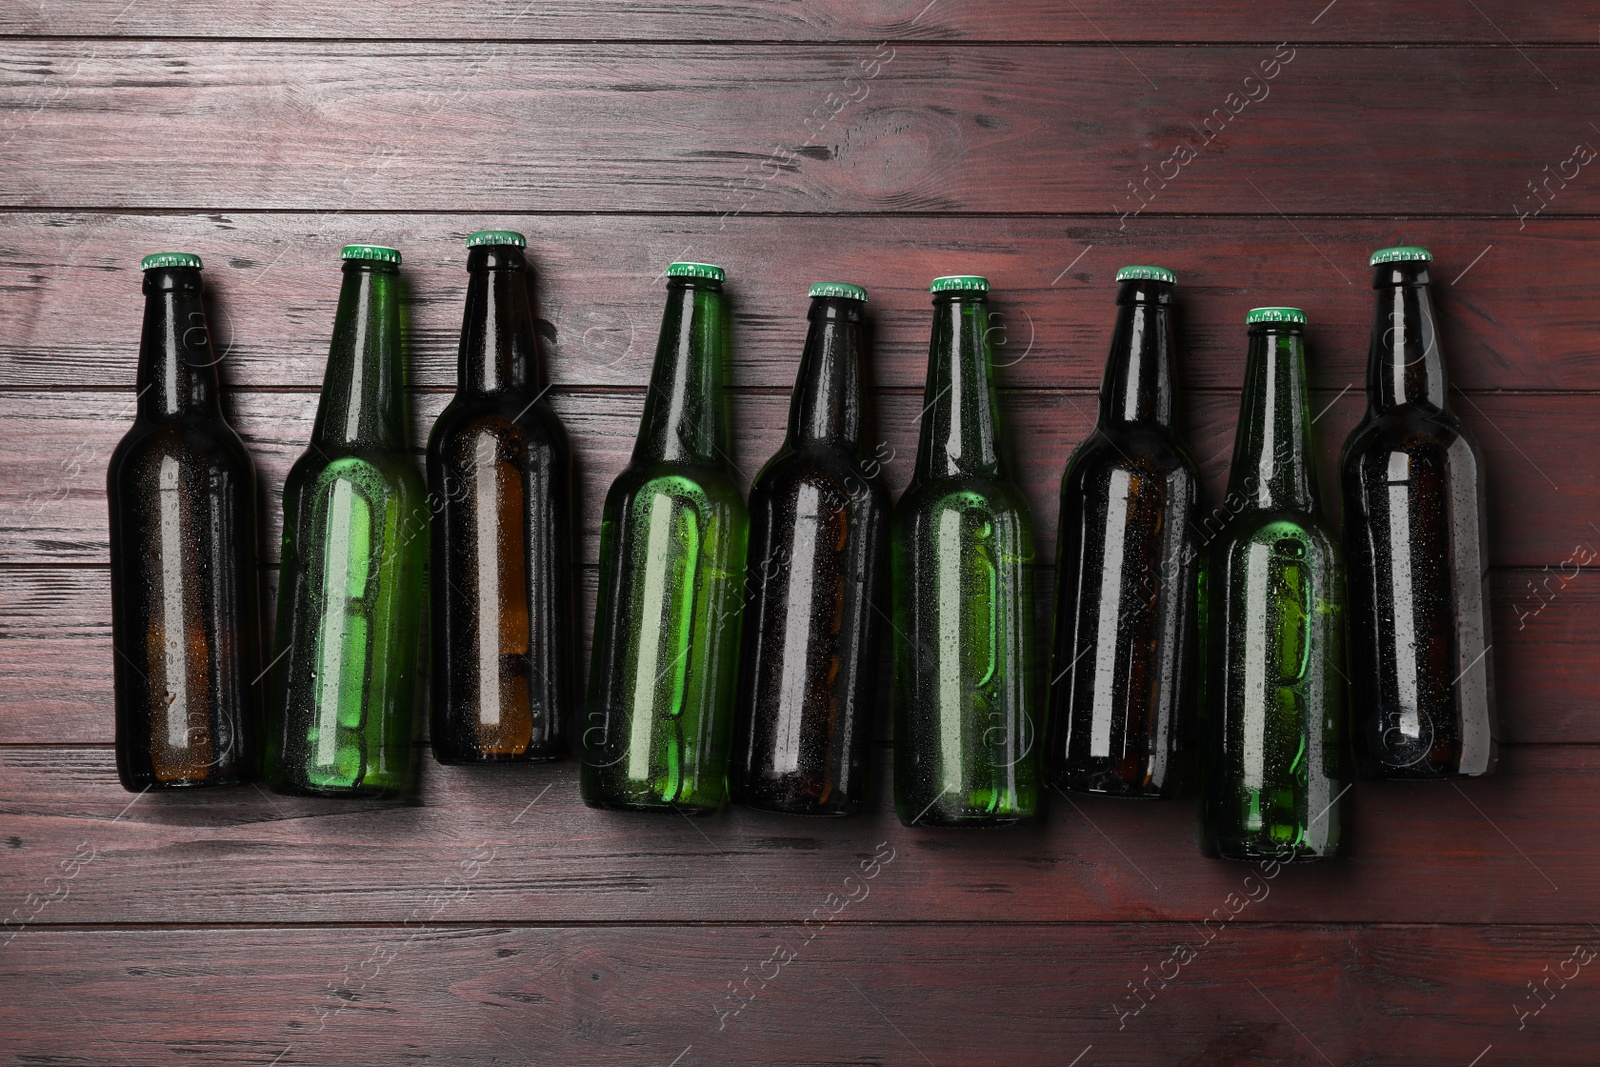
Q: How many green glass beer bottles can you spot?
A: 4